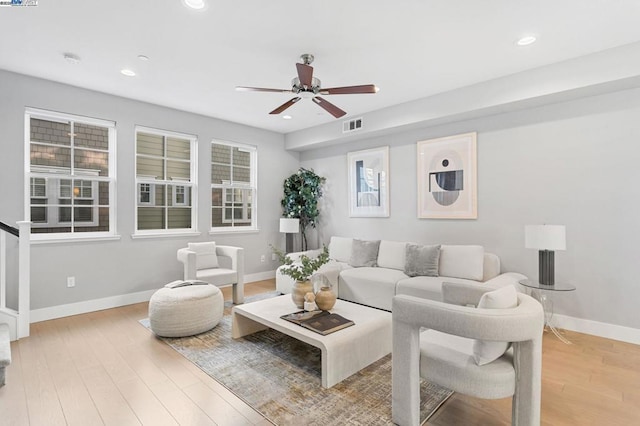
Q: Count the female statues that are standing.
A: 0